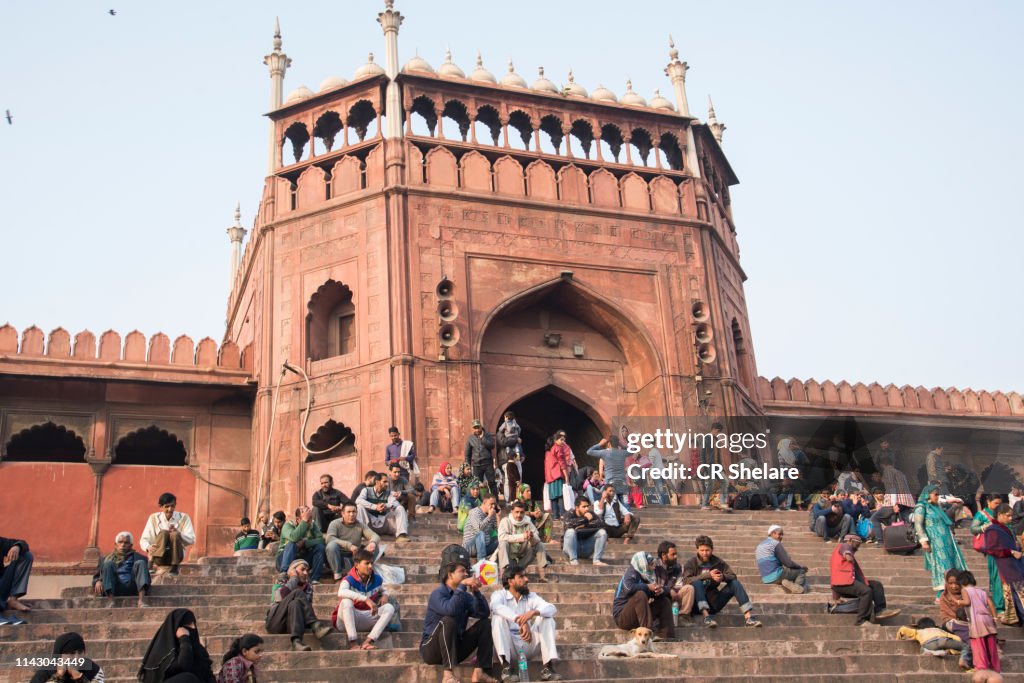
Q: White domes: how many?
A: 12